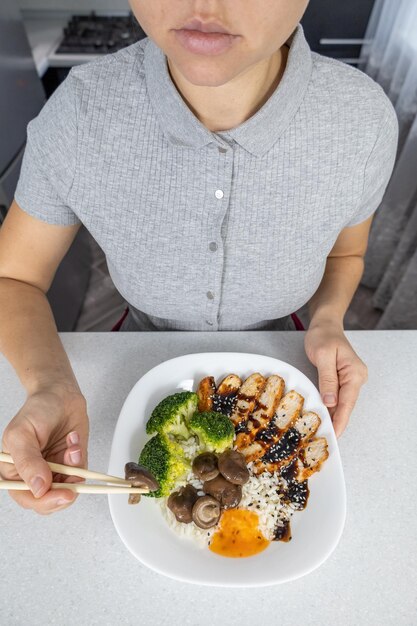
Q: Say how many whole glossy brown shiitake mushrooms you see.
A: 6